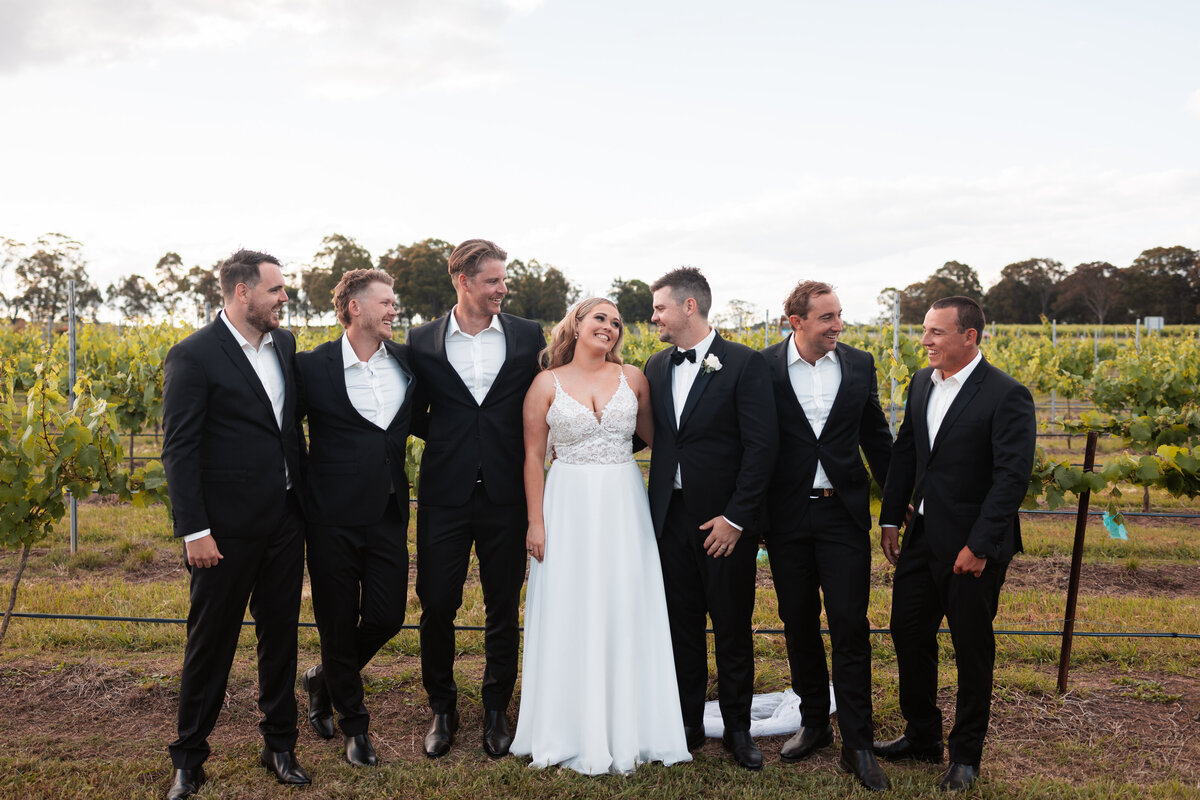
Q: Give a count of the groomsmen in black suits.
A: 5